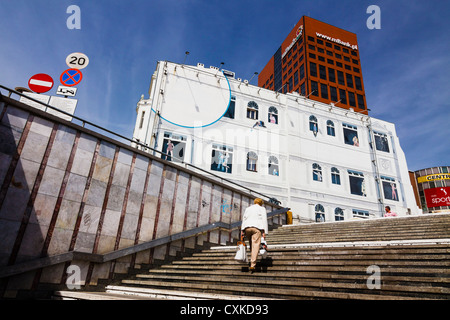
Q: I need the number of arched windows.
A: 10